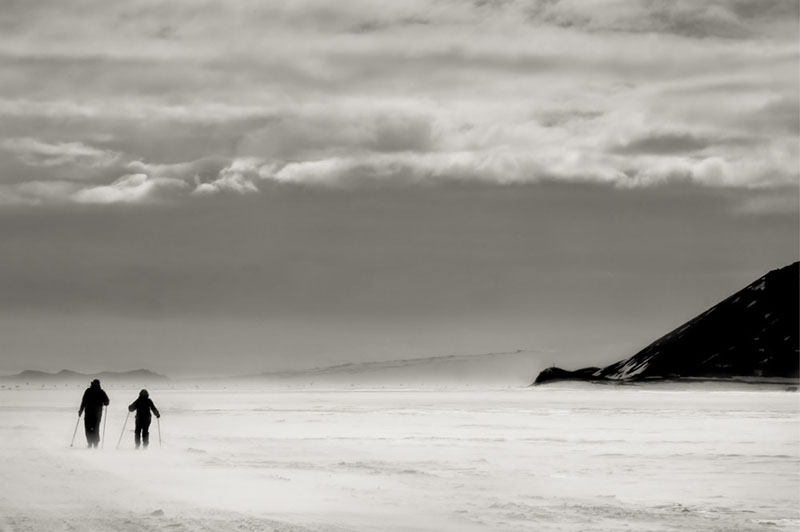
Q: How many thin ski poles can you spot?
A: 4